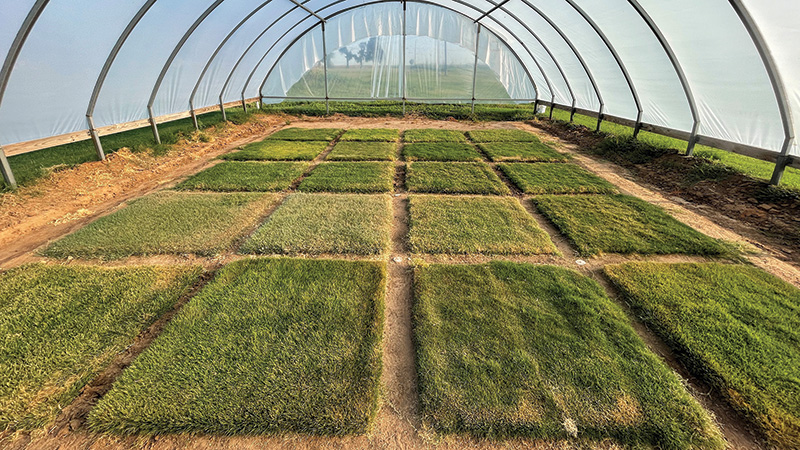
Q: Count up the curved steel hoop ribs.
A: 7